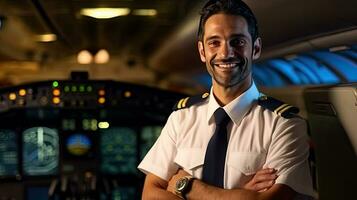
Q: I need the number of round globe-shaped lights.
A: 2